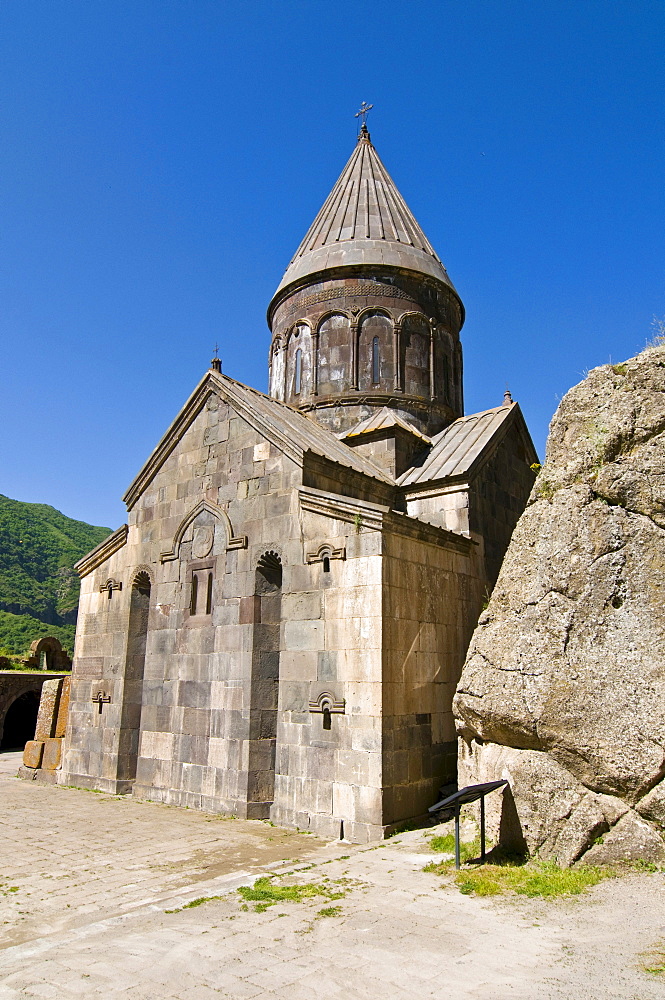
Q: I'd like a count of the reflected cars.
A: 0